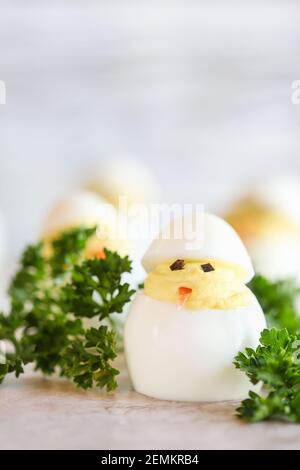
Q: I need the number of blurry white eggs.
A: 3